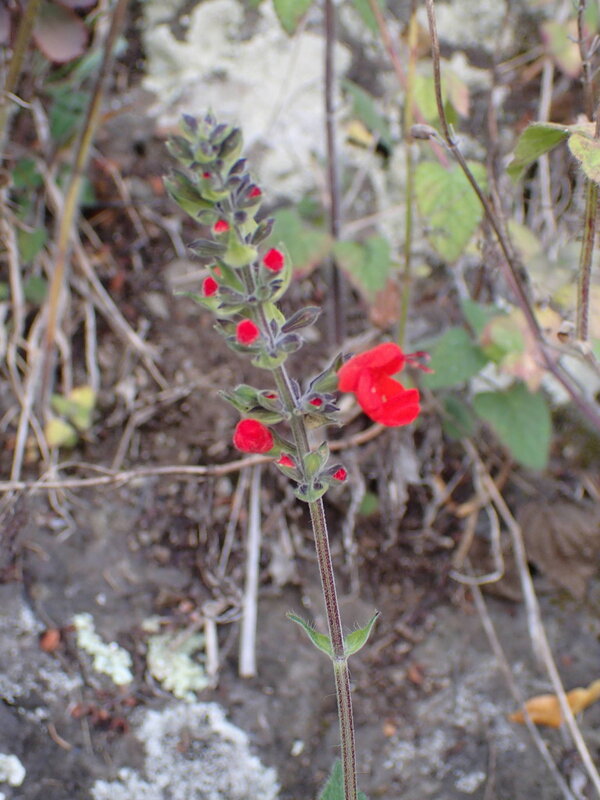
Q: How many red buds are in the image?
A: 11